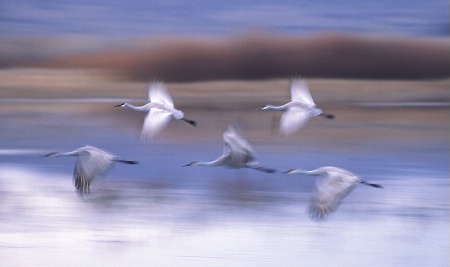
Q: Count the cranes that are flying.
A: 5